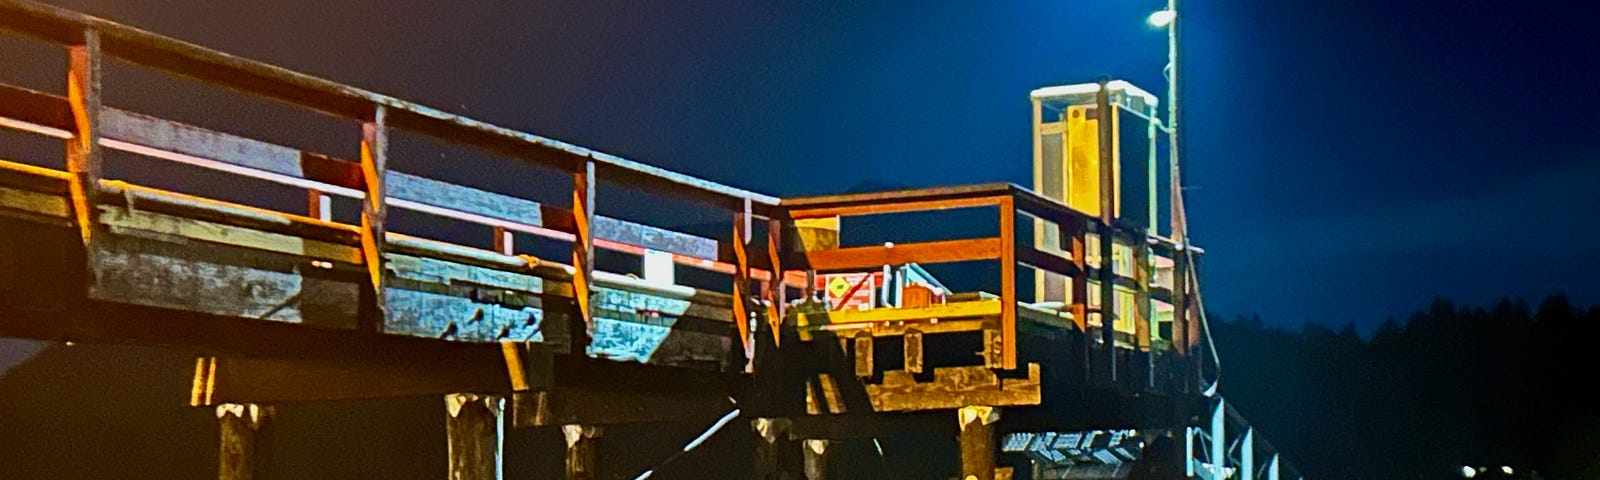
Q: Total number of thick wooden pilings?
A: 6